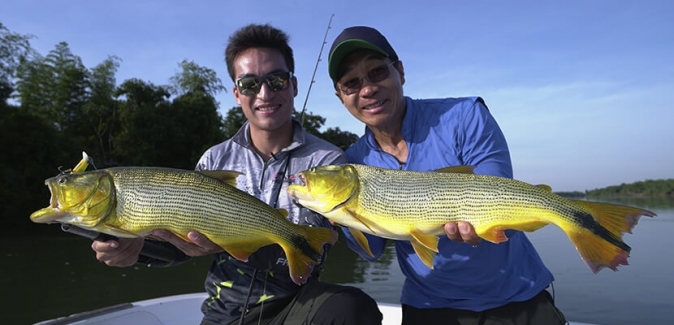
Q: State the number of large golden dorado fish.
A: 2